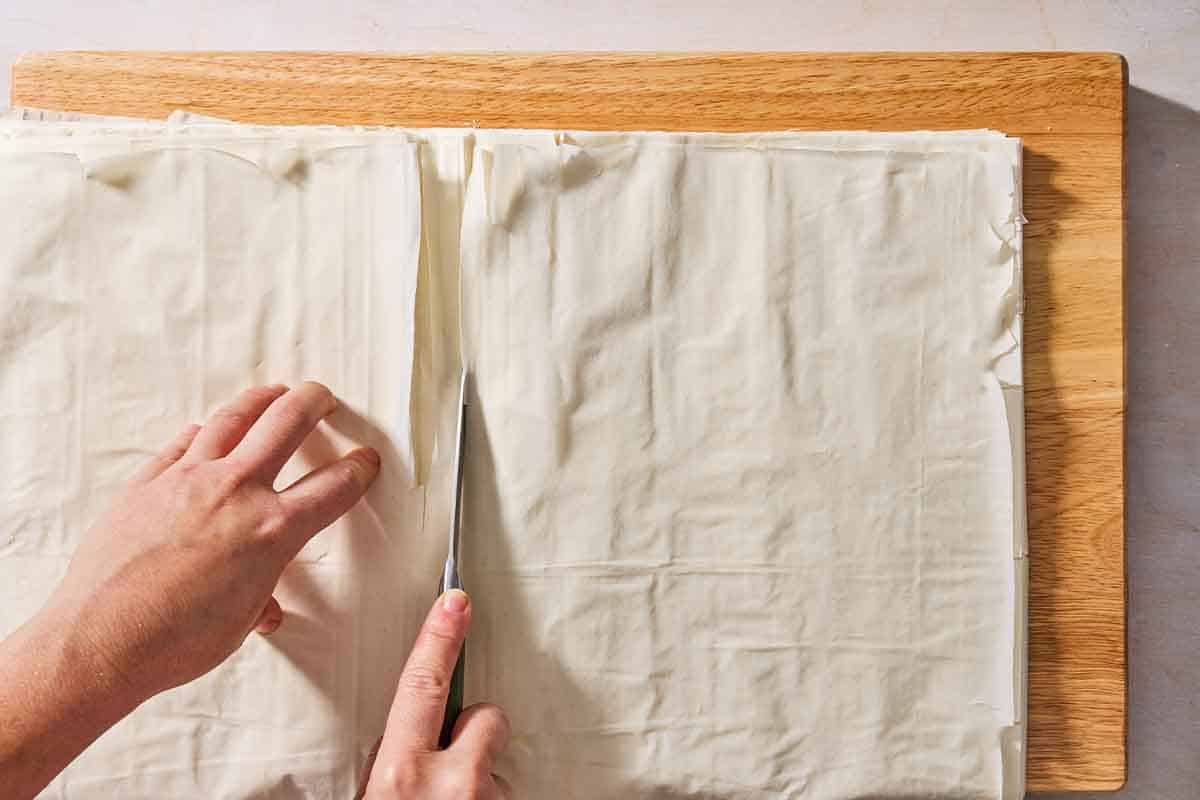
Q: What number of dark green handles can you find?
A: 1